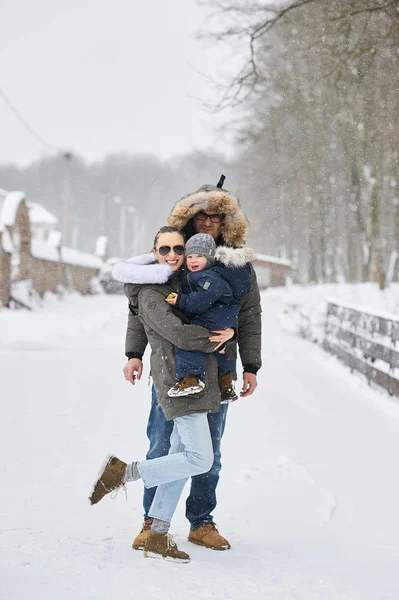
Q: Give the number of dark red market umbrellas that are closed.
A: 0